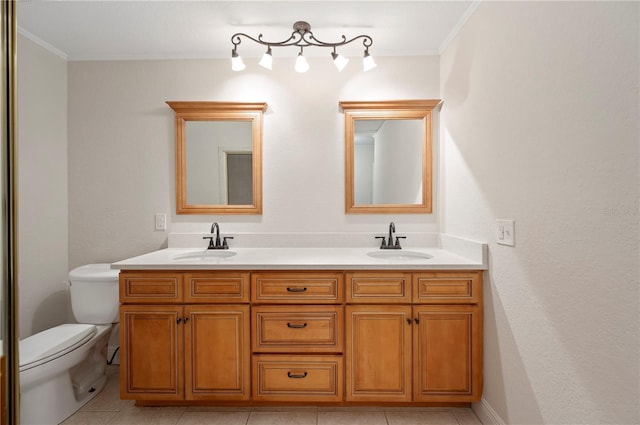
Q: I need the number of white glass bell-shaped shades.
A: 5